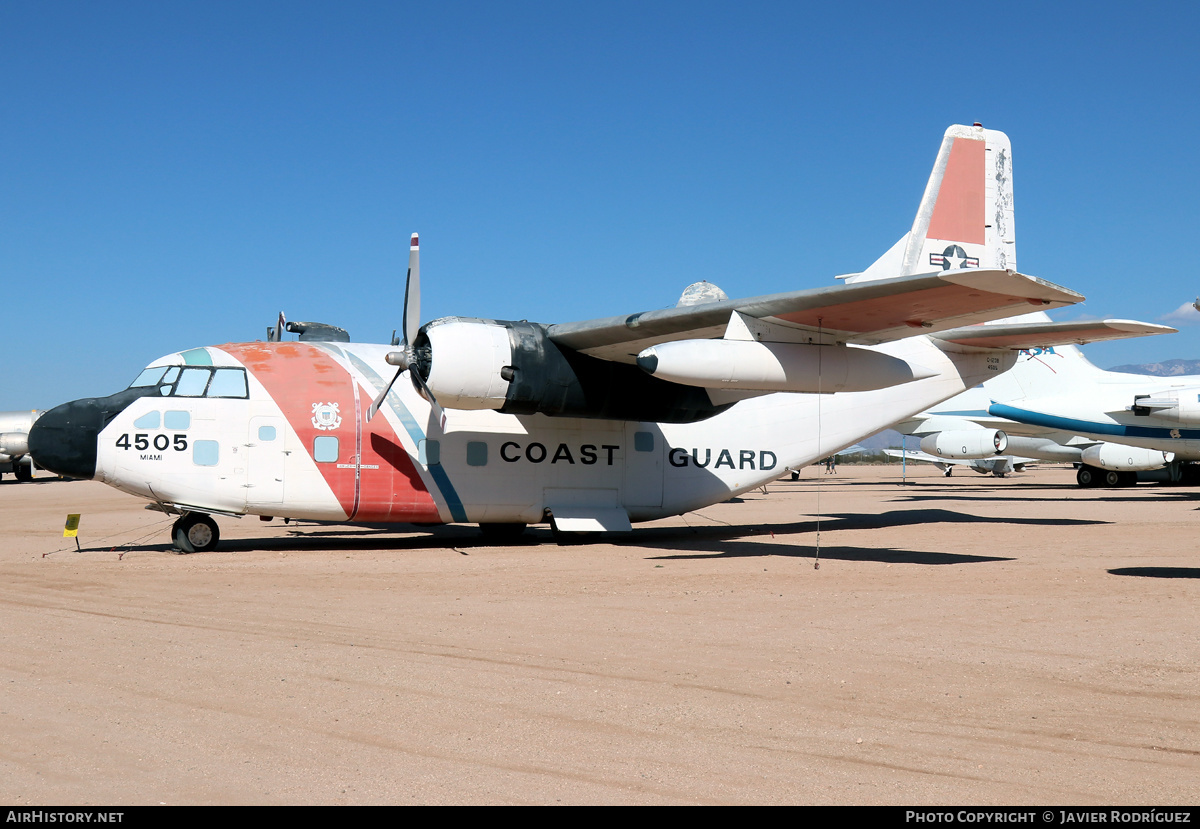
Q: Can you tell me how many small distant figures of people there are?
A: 2